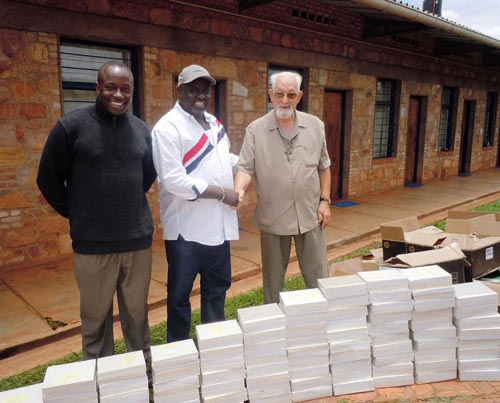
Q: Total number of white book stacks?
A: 11